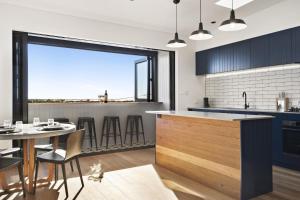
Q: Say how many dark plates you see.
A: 4